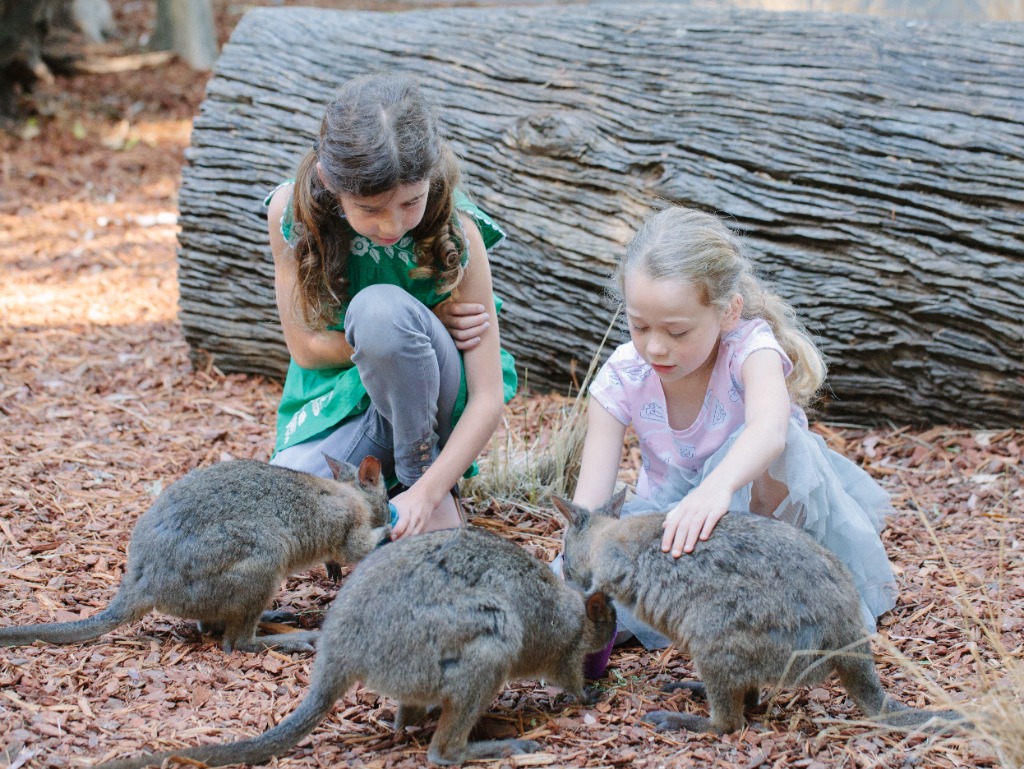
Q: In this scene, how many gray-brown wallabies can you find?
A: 3